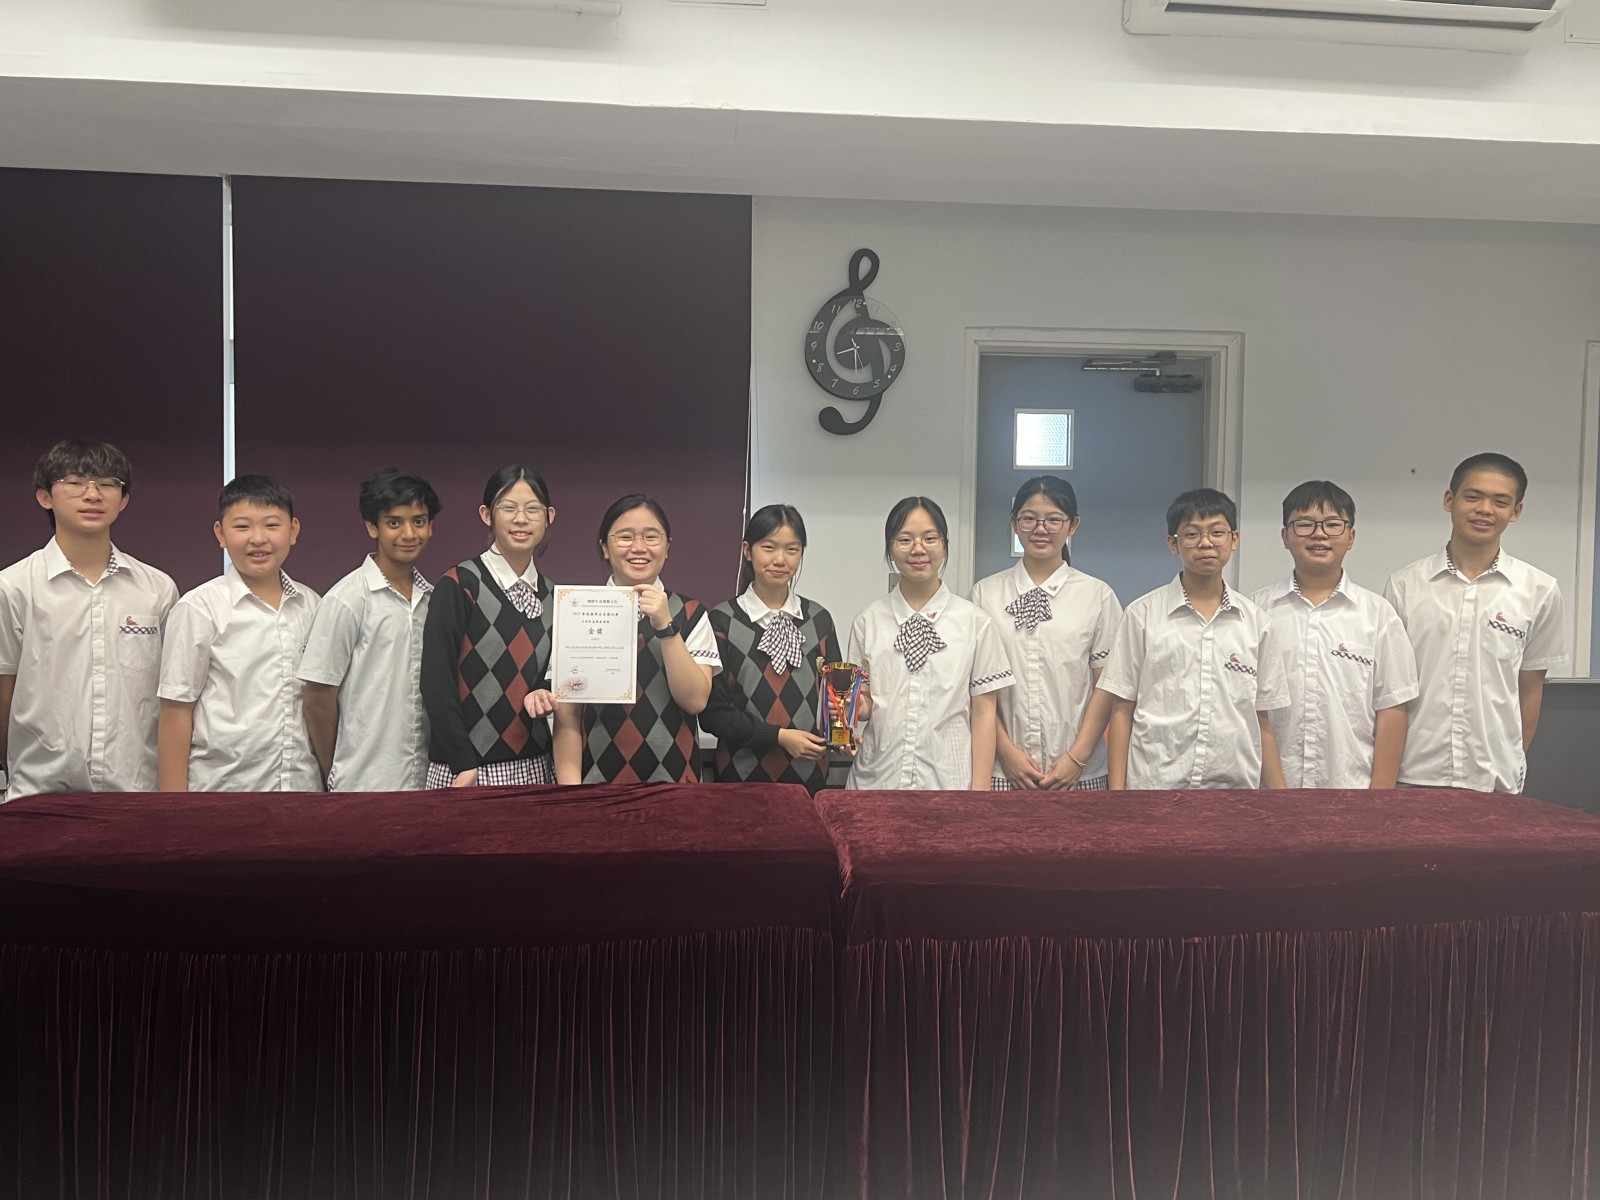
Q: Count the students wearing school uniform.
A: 11